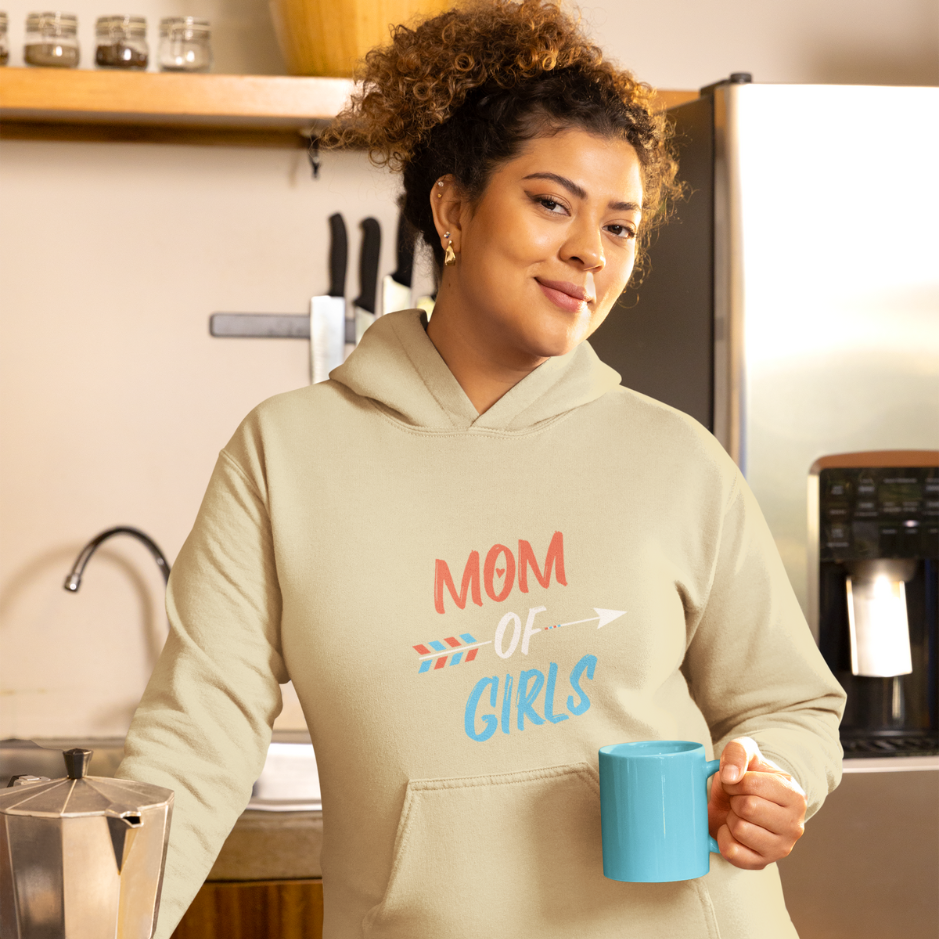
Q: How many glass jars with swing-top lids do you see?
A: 4